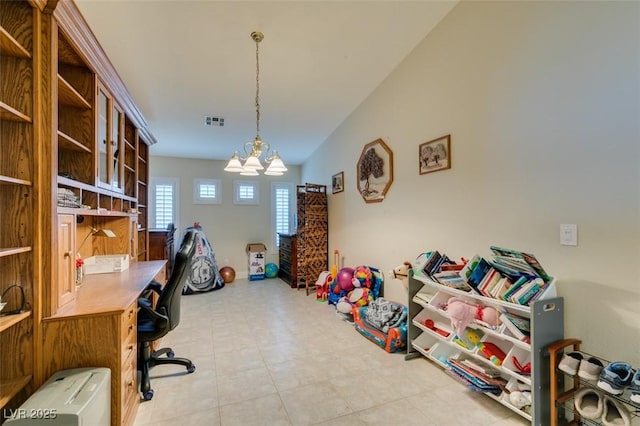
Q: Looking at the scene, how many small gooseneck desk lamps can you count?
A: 1